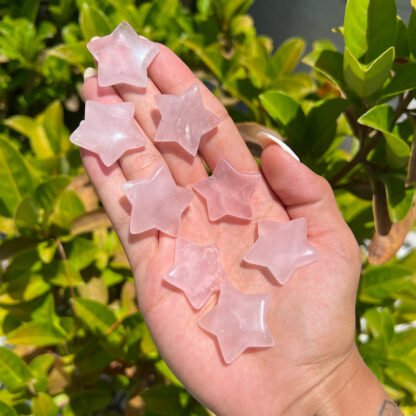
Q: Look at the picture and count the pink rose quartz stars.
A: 8